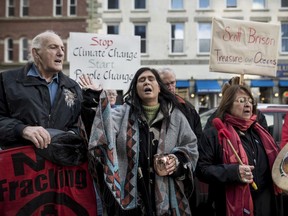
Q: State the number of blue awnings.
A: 4